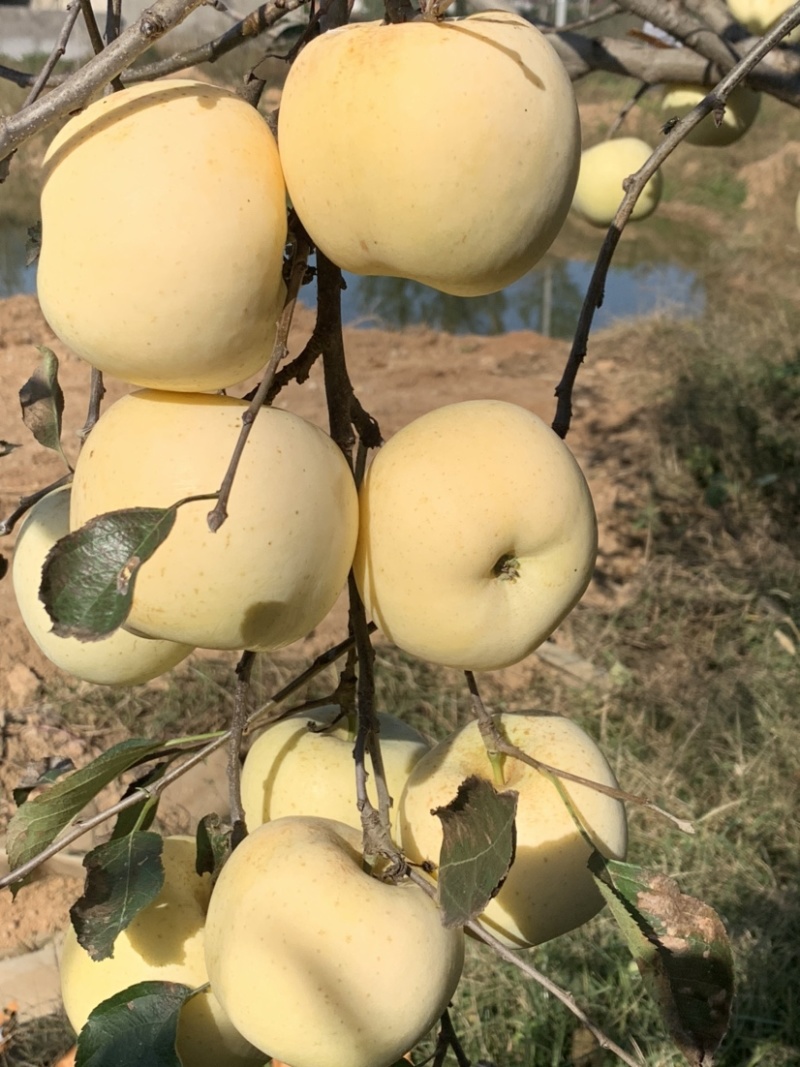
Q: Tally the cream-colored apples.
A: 12